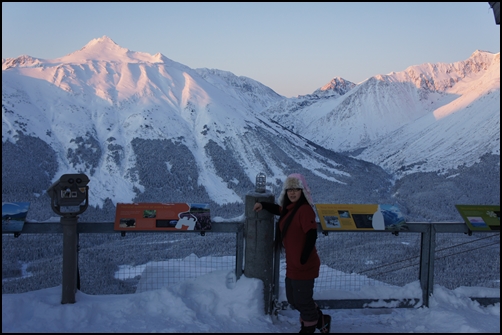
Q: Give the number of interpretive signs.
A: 4